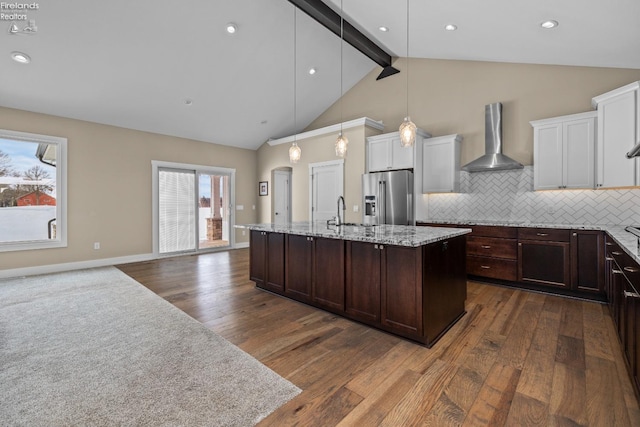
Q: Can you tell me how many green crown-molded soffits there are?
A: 0